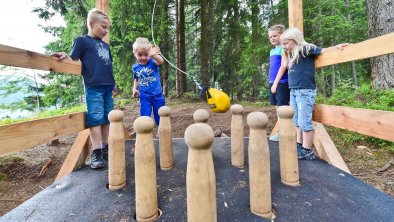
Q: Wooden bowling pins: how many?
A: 8